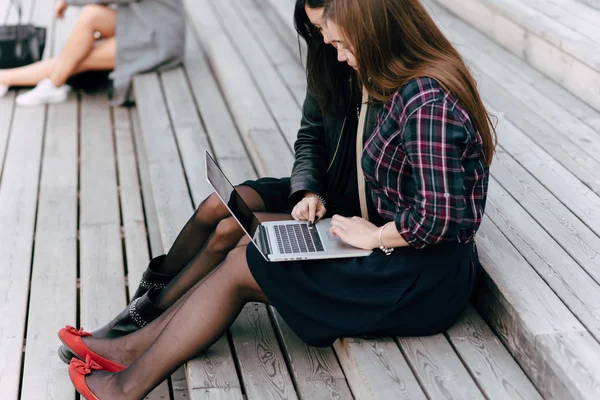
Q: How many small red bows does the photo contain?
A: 2